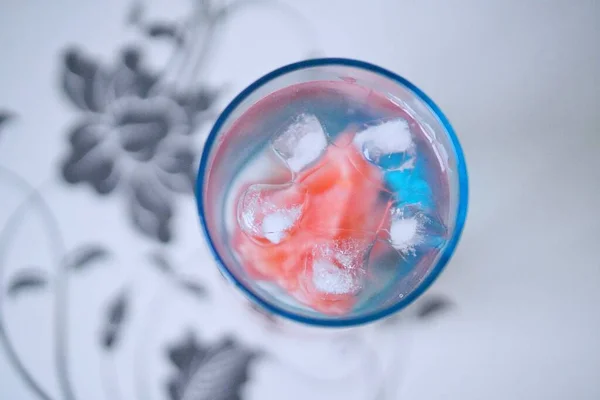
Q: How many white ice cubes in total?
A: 5